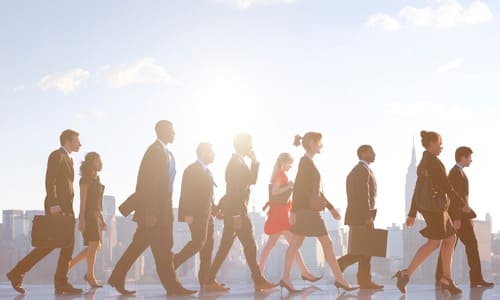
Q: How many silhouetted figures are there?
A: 10